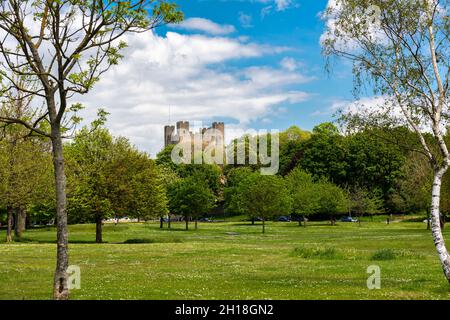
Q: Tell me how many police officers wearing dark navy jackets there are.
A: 0